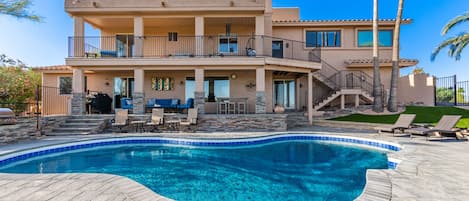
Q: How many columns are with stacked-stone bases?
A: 4